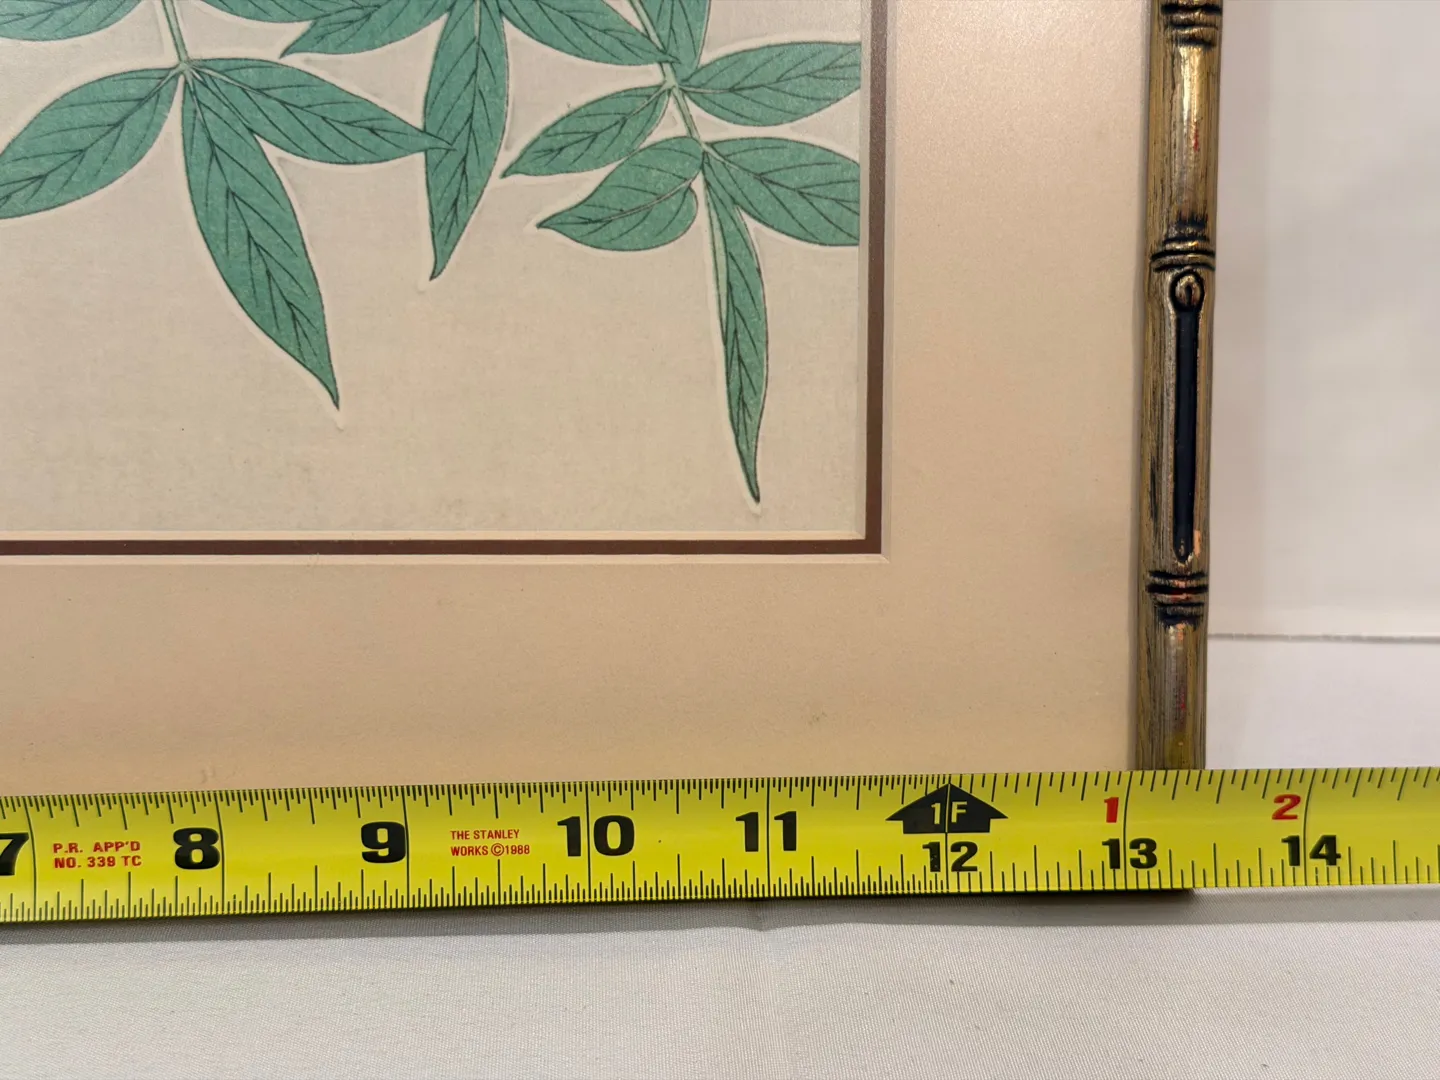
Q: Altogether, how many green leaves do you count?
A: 14